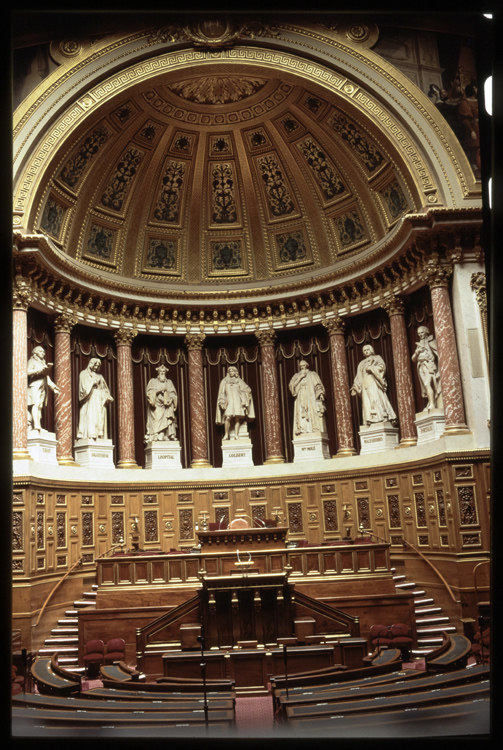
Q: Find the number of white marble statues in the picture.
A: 7